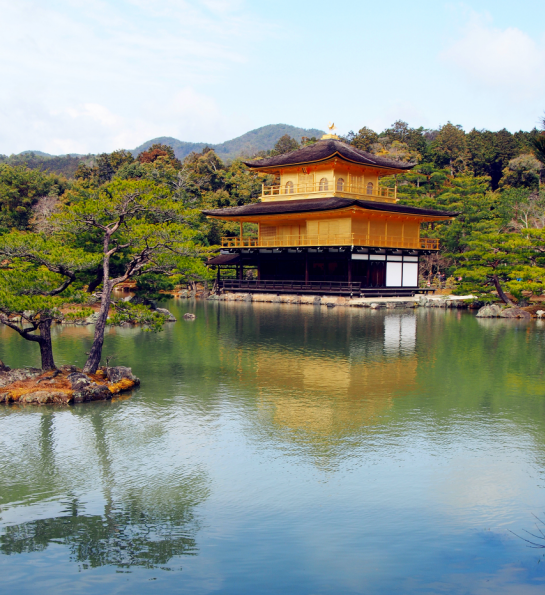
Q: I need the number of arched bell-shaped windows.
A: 4